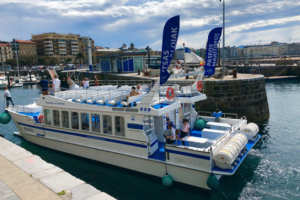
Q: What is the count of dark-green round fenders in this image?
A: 4